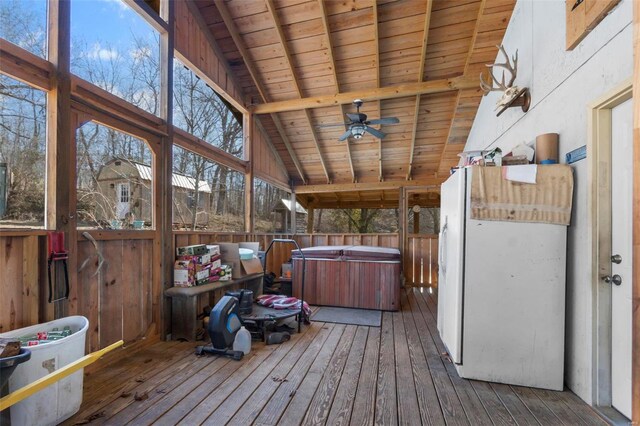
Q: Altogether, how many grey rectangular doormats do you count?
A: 1